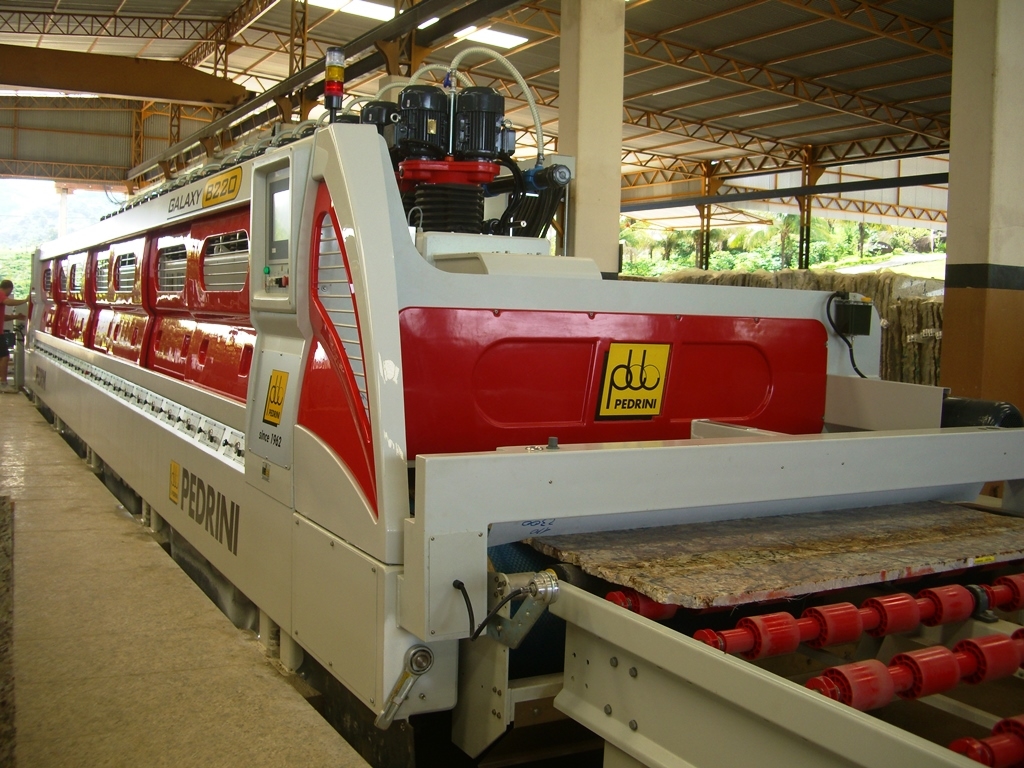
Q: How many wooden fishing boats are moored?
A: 0